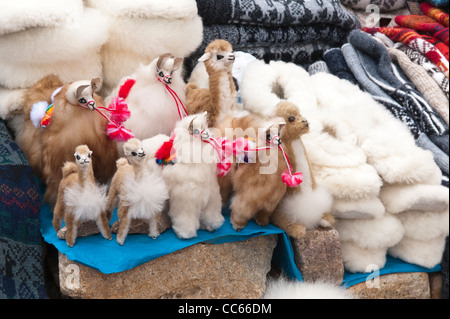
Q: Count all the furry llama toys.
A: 8